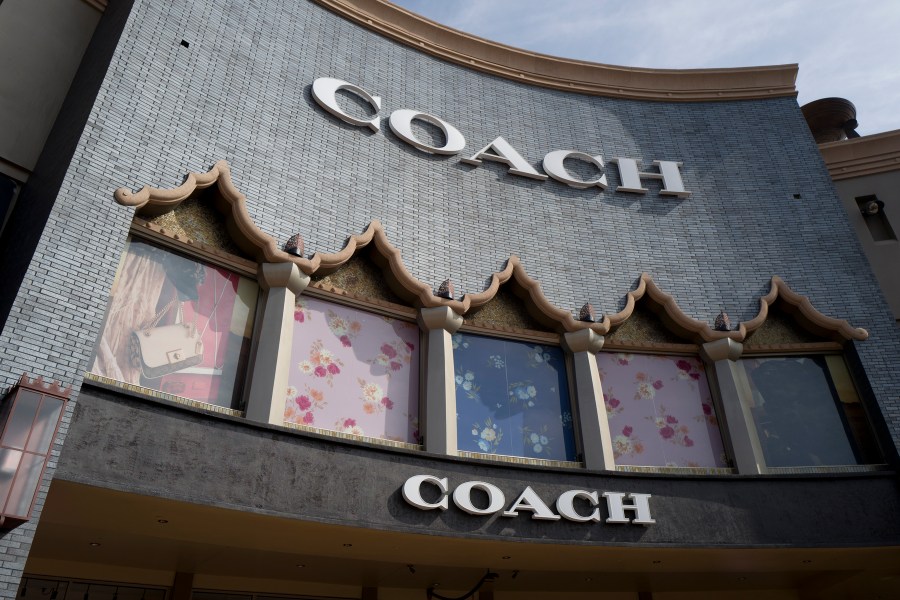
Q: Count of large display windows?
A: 5